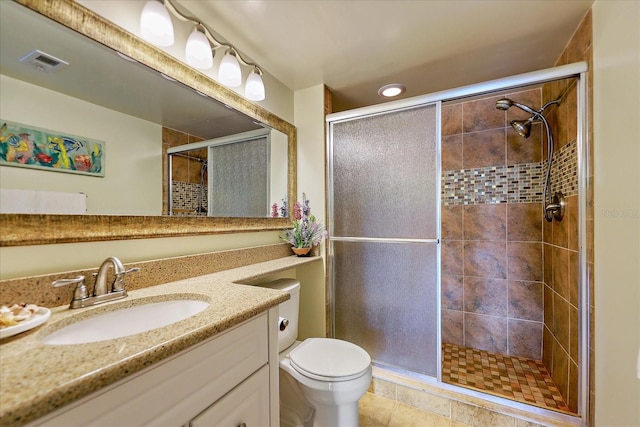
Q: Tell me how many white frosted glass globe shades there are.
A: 4